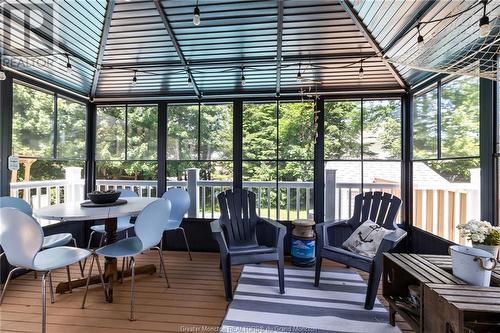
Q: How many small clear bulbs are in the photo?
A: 10